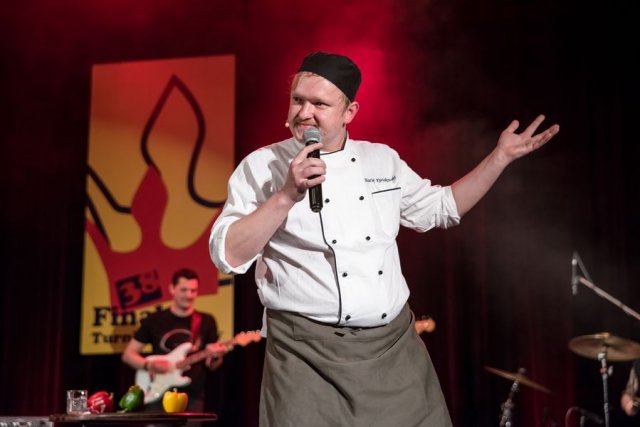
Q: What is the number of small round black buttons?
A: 9